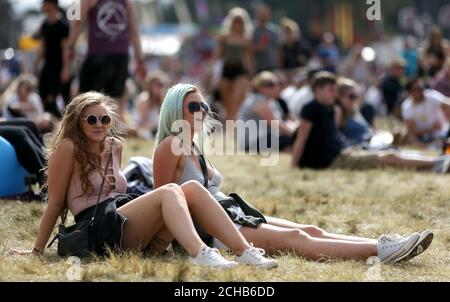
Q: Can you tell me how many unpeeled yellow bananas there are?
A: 0